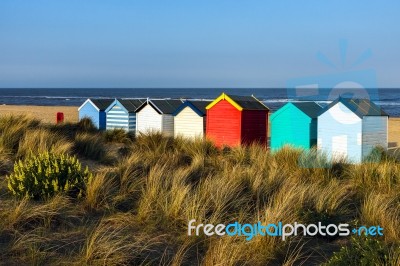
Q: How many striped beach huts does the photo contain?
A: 1